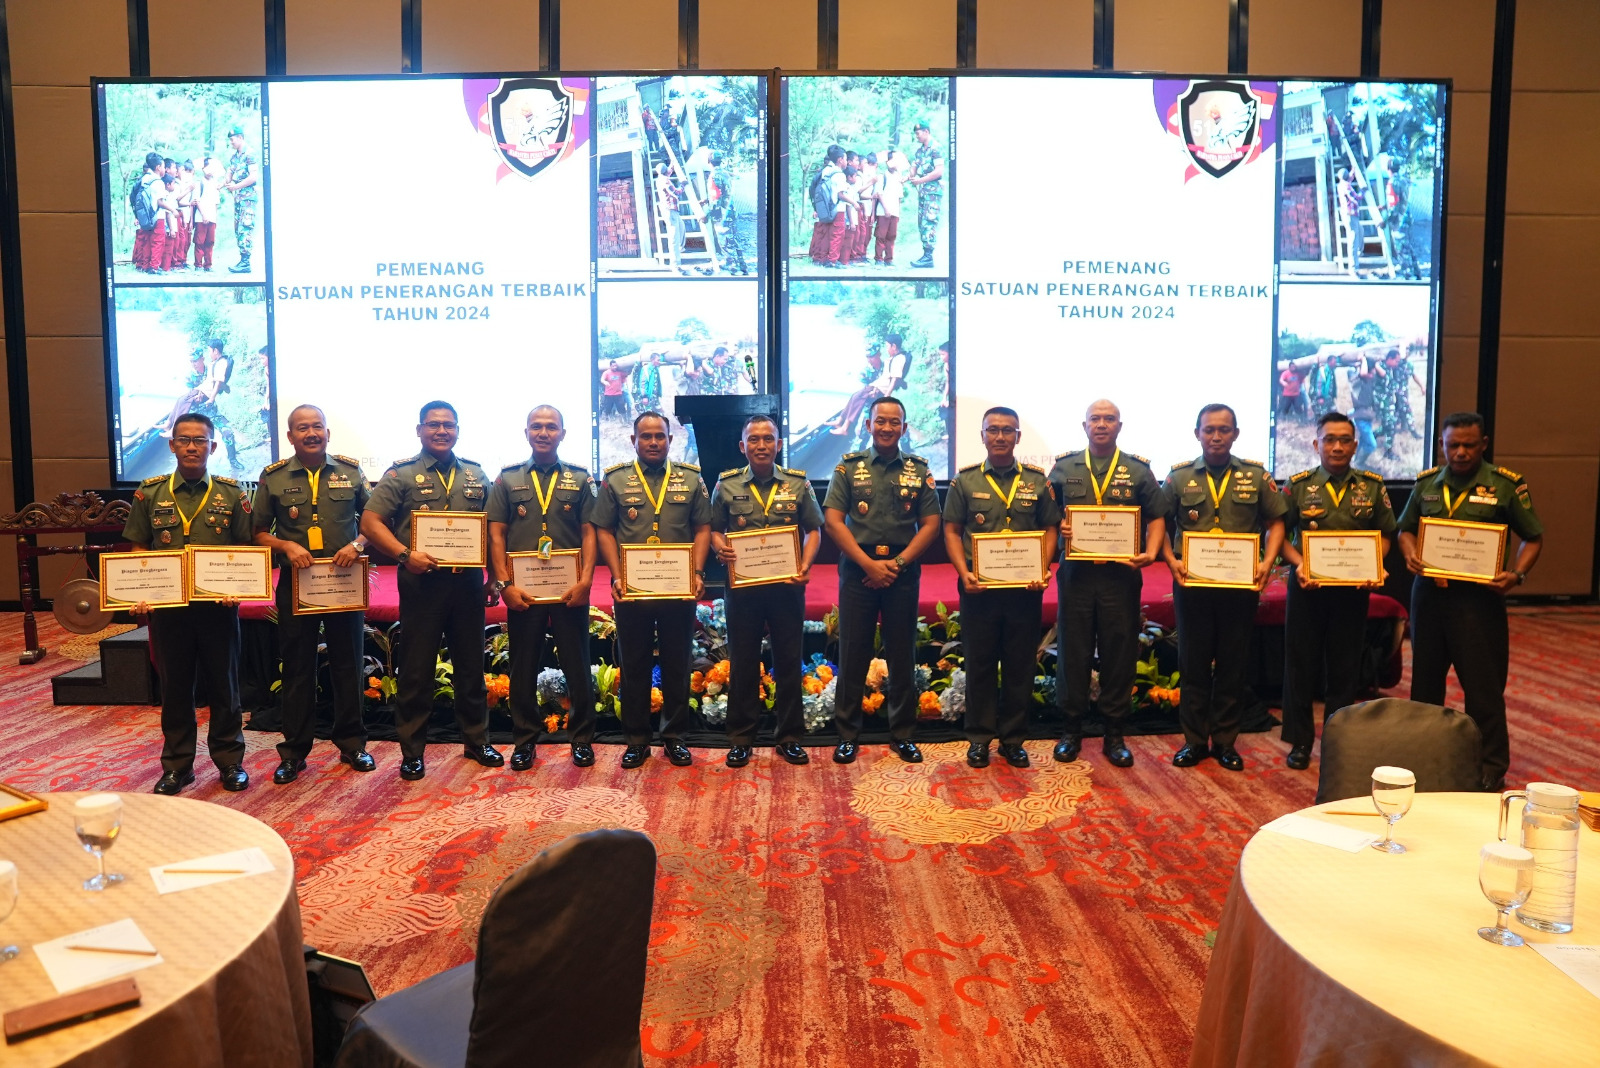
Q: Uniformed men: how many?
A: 12